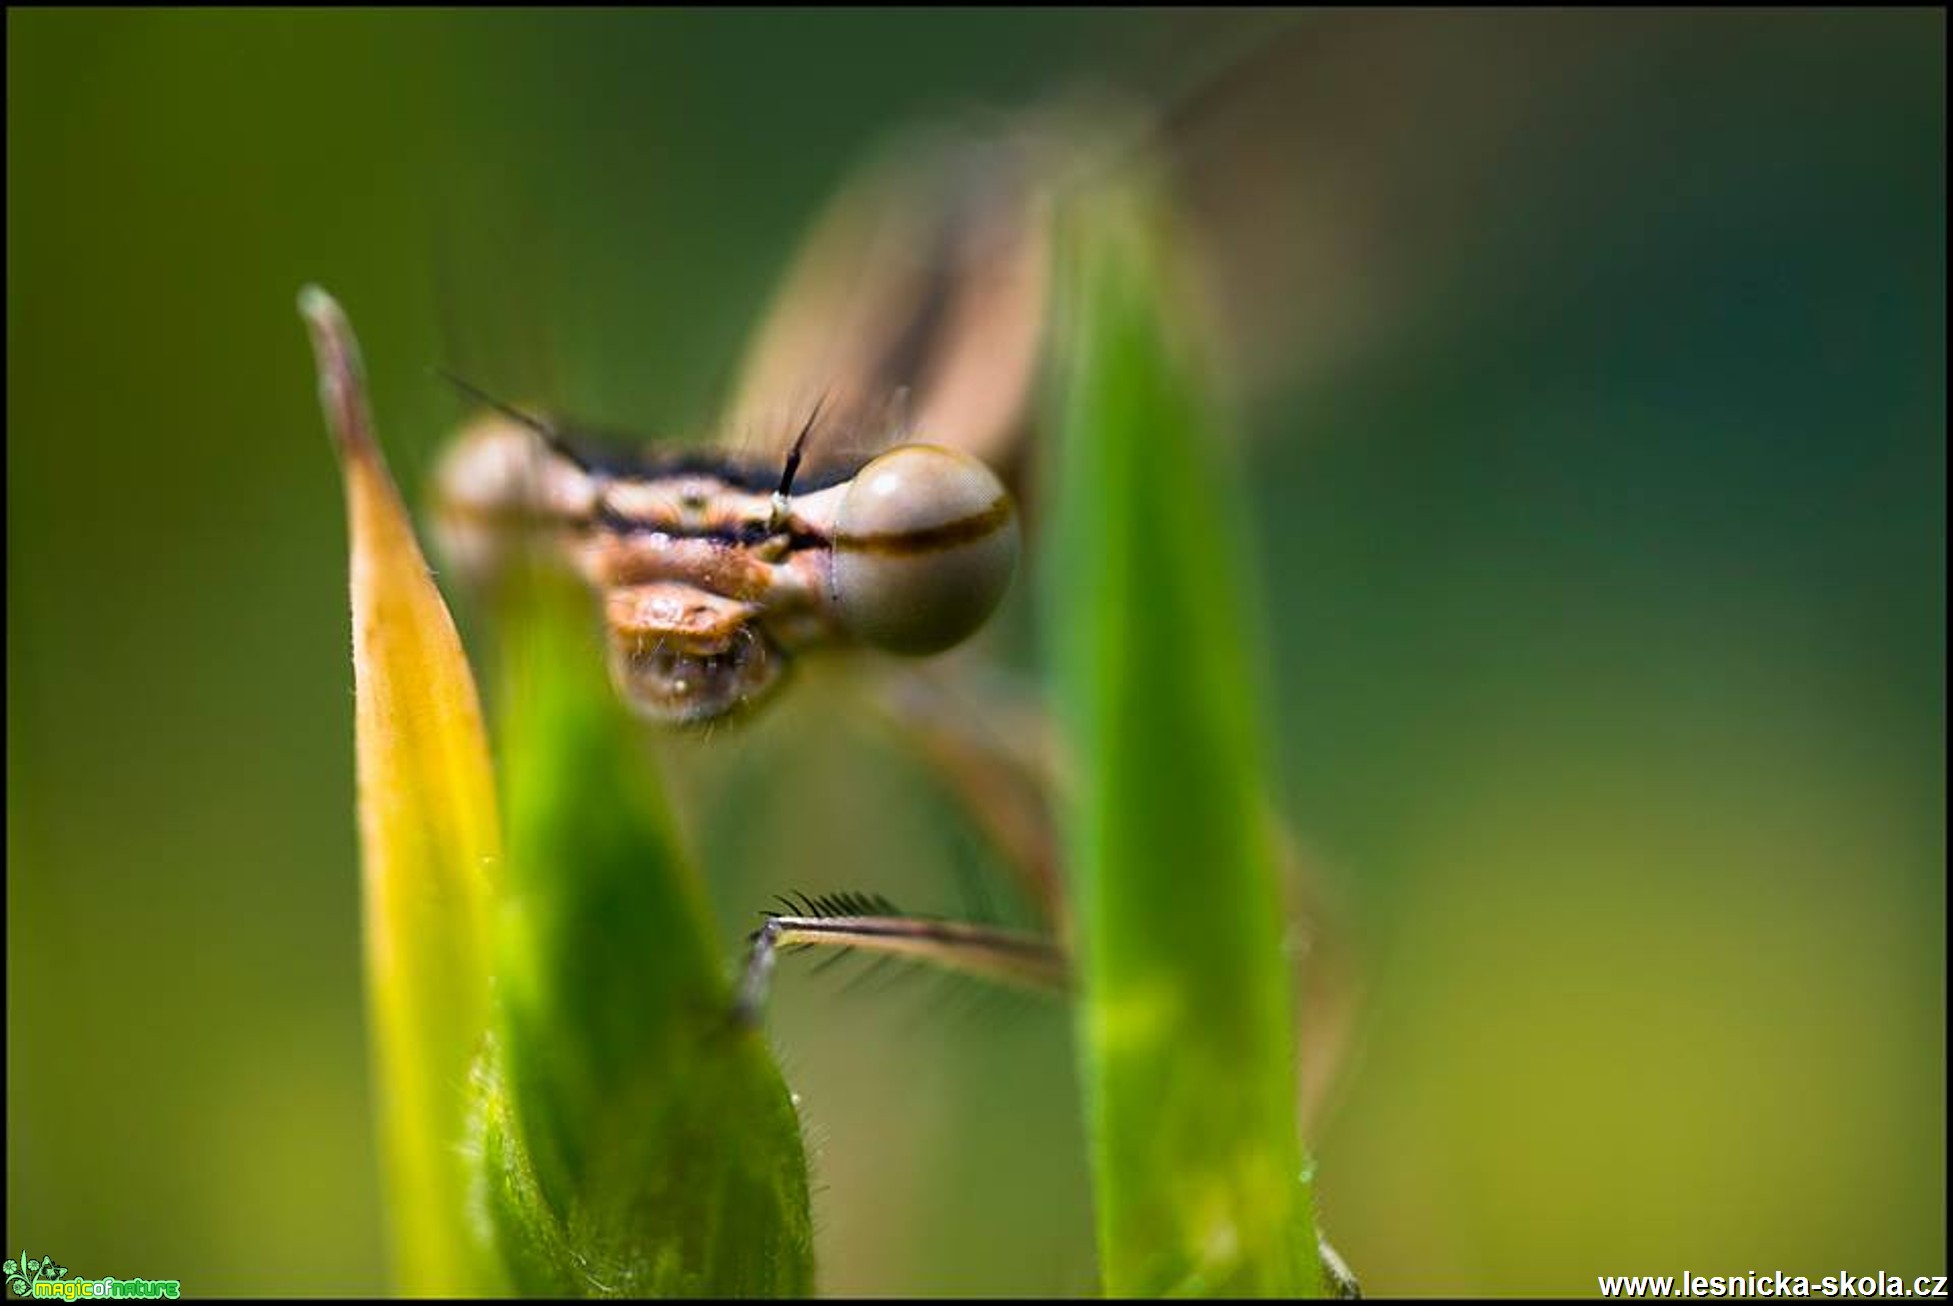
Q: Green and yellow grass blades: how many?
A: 3